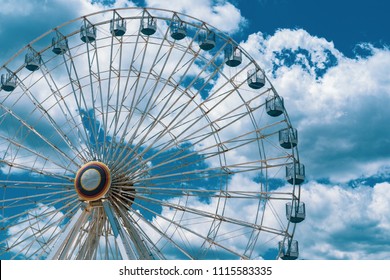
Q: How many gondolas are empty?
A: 15